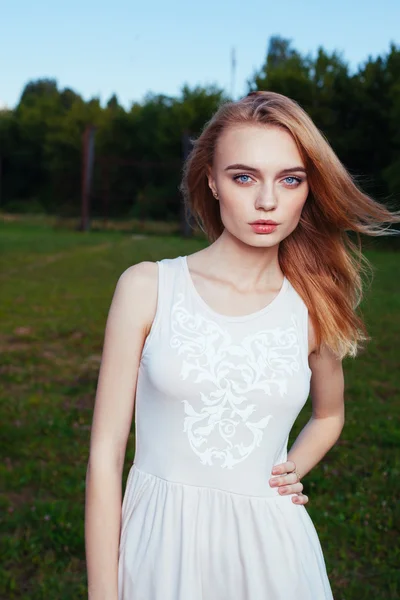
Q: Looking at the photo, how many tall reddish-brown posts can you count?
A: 1